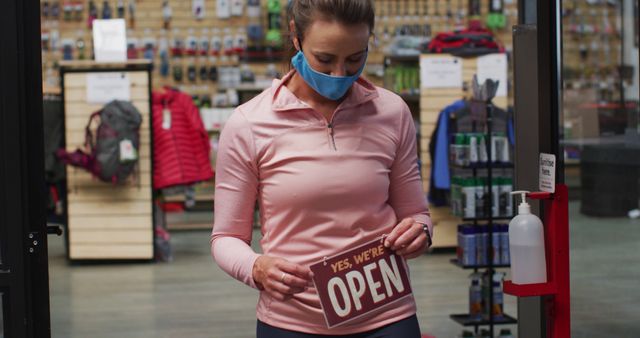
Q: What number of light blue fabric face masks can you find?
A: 1